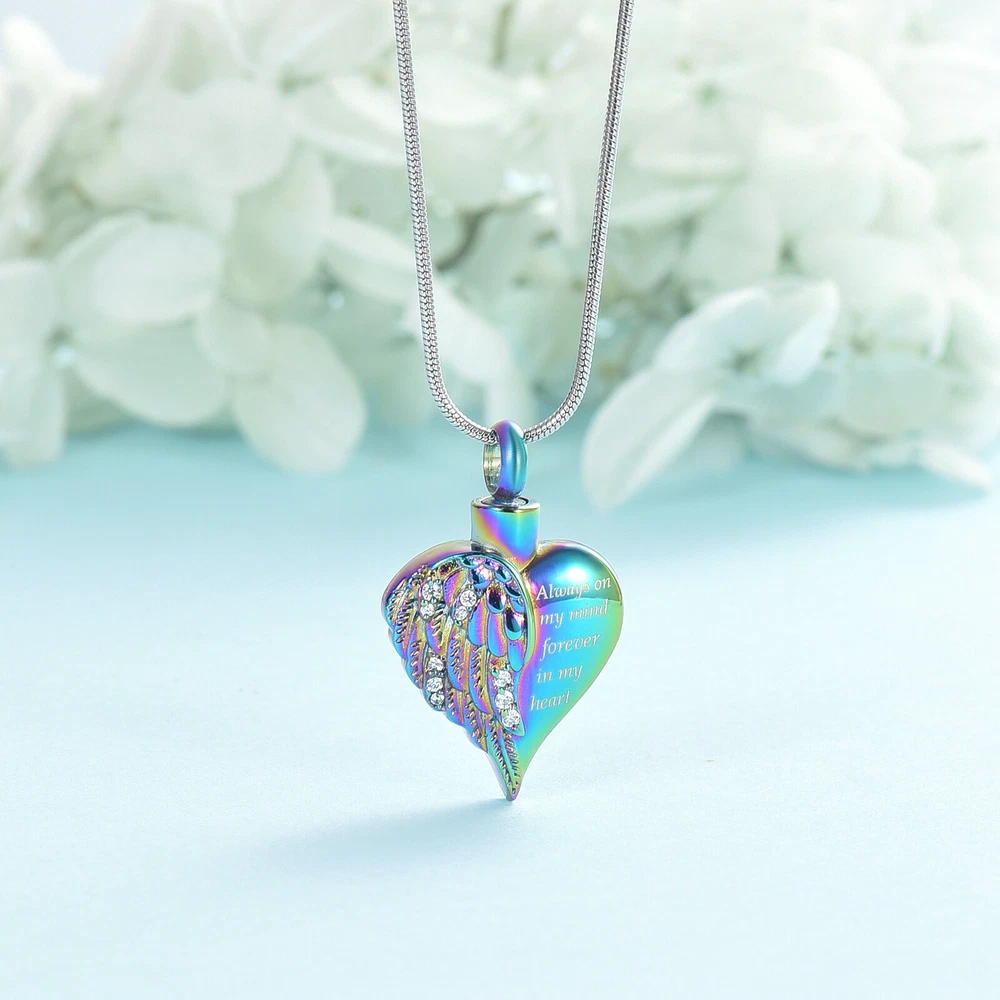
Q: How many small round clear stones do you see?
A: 10